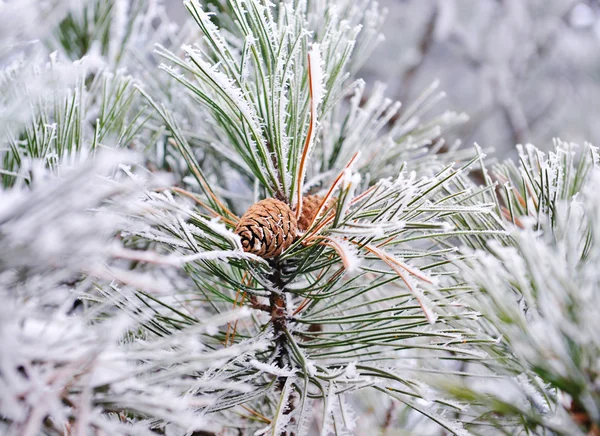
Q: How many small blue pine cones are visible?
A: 0